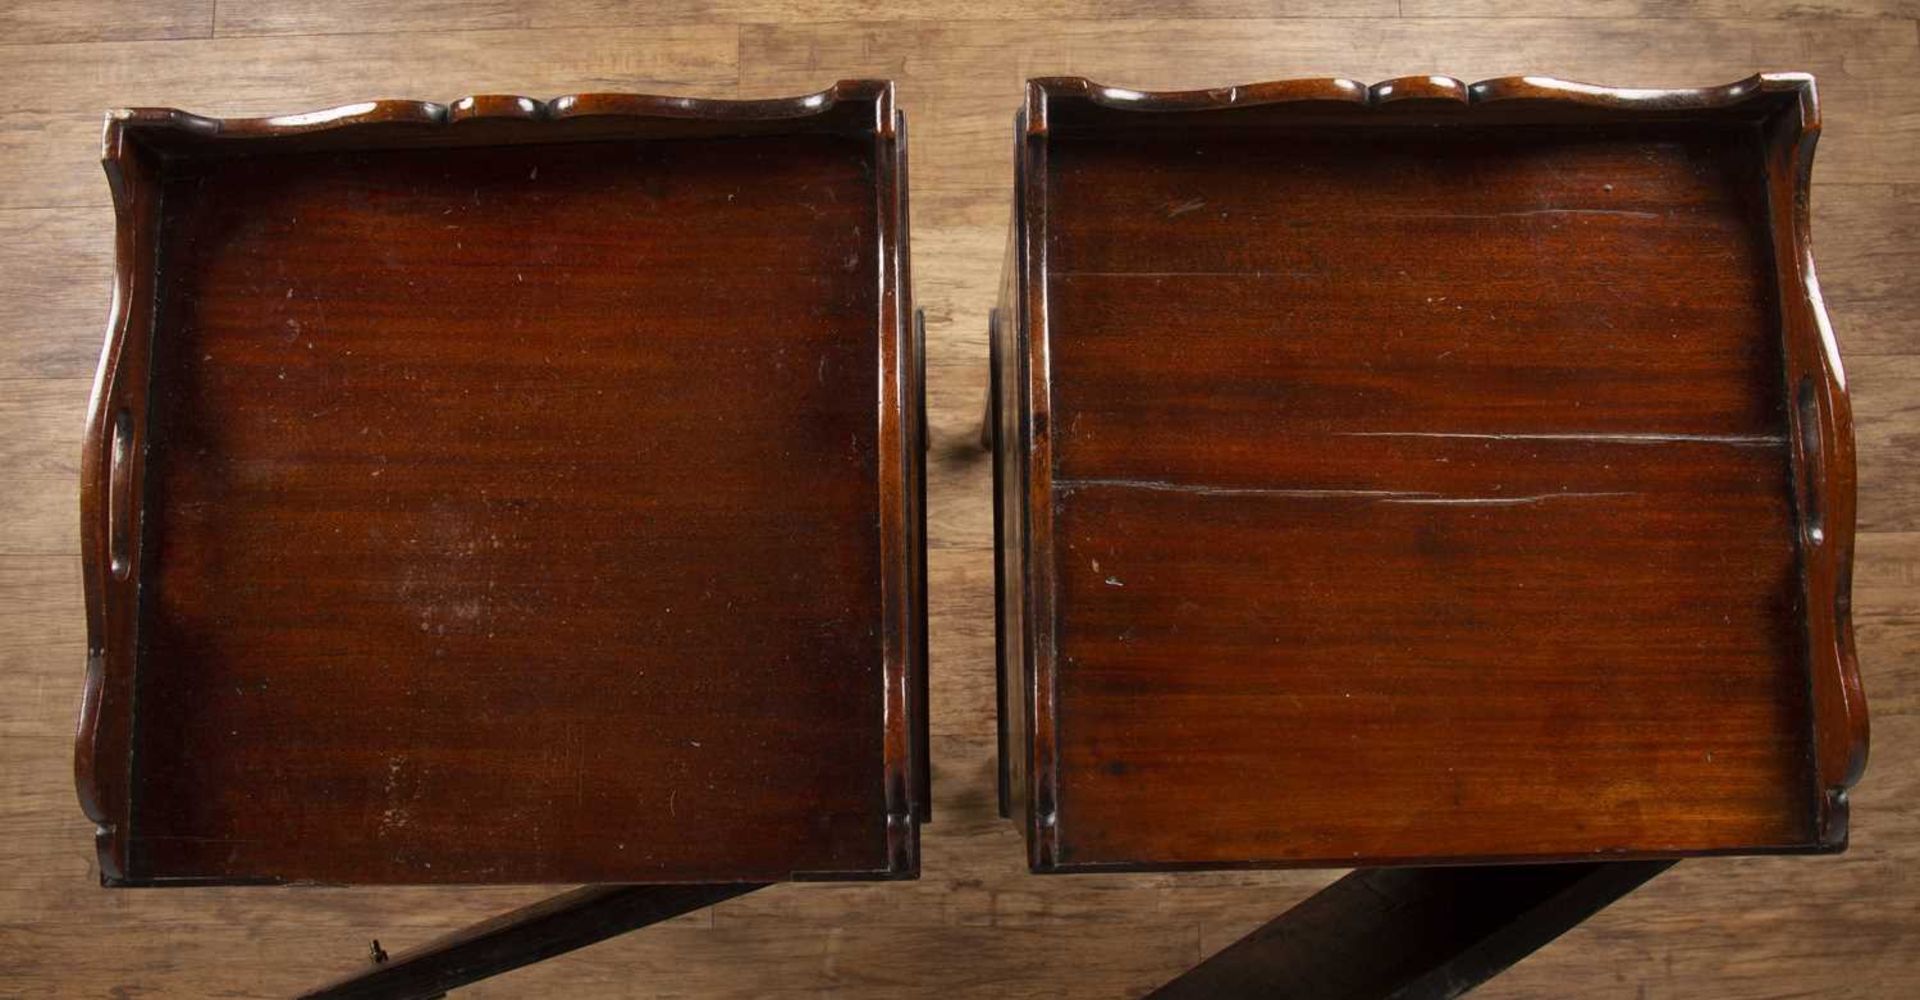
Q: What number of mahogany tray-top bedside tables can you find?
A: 2